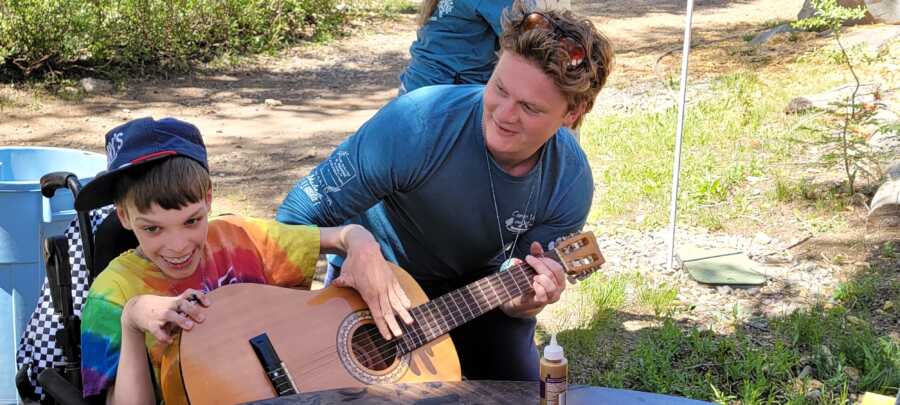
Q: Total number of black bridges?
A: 1